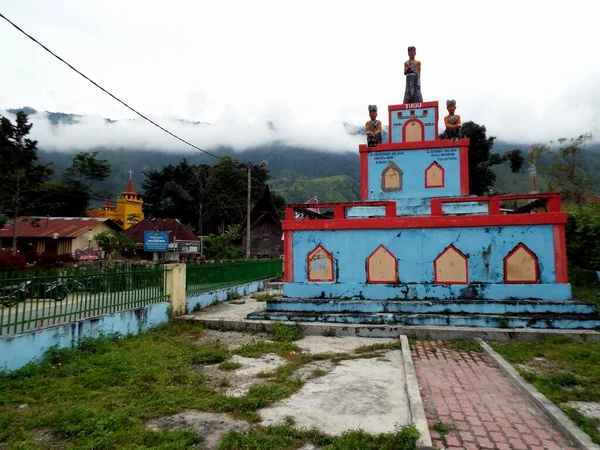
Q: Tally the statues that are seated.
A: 2